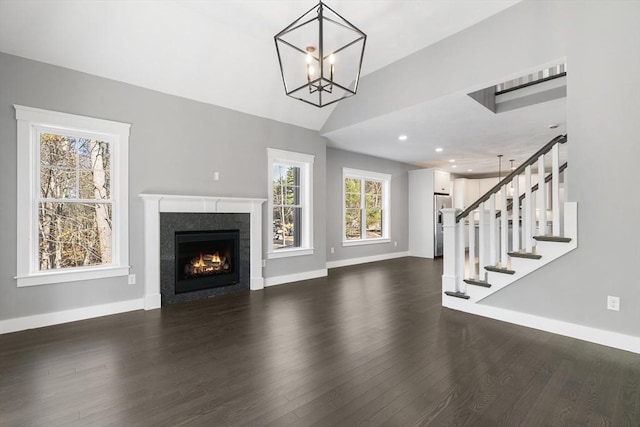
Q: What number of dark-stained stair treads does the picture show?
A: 5